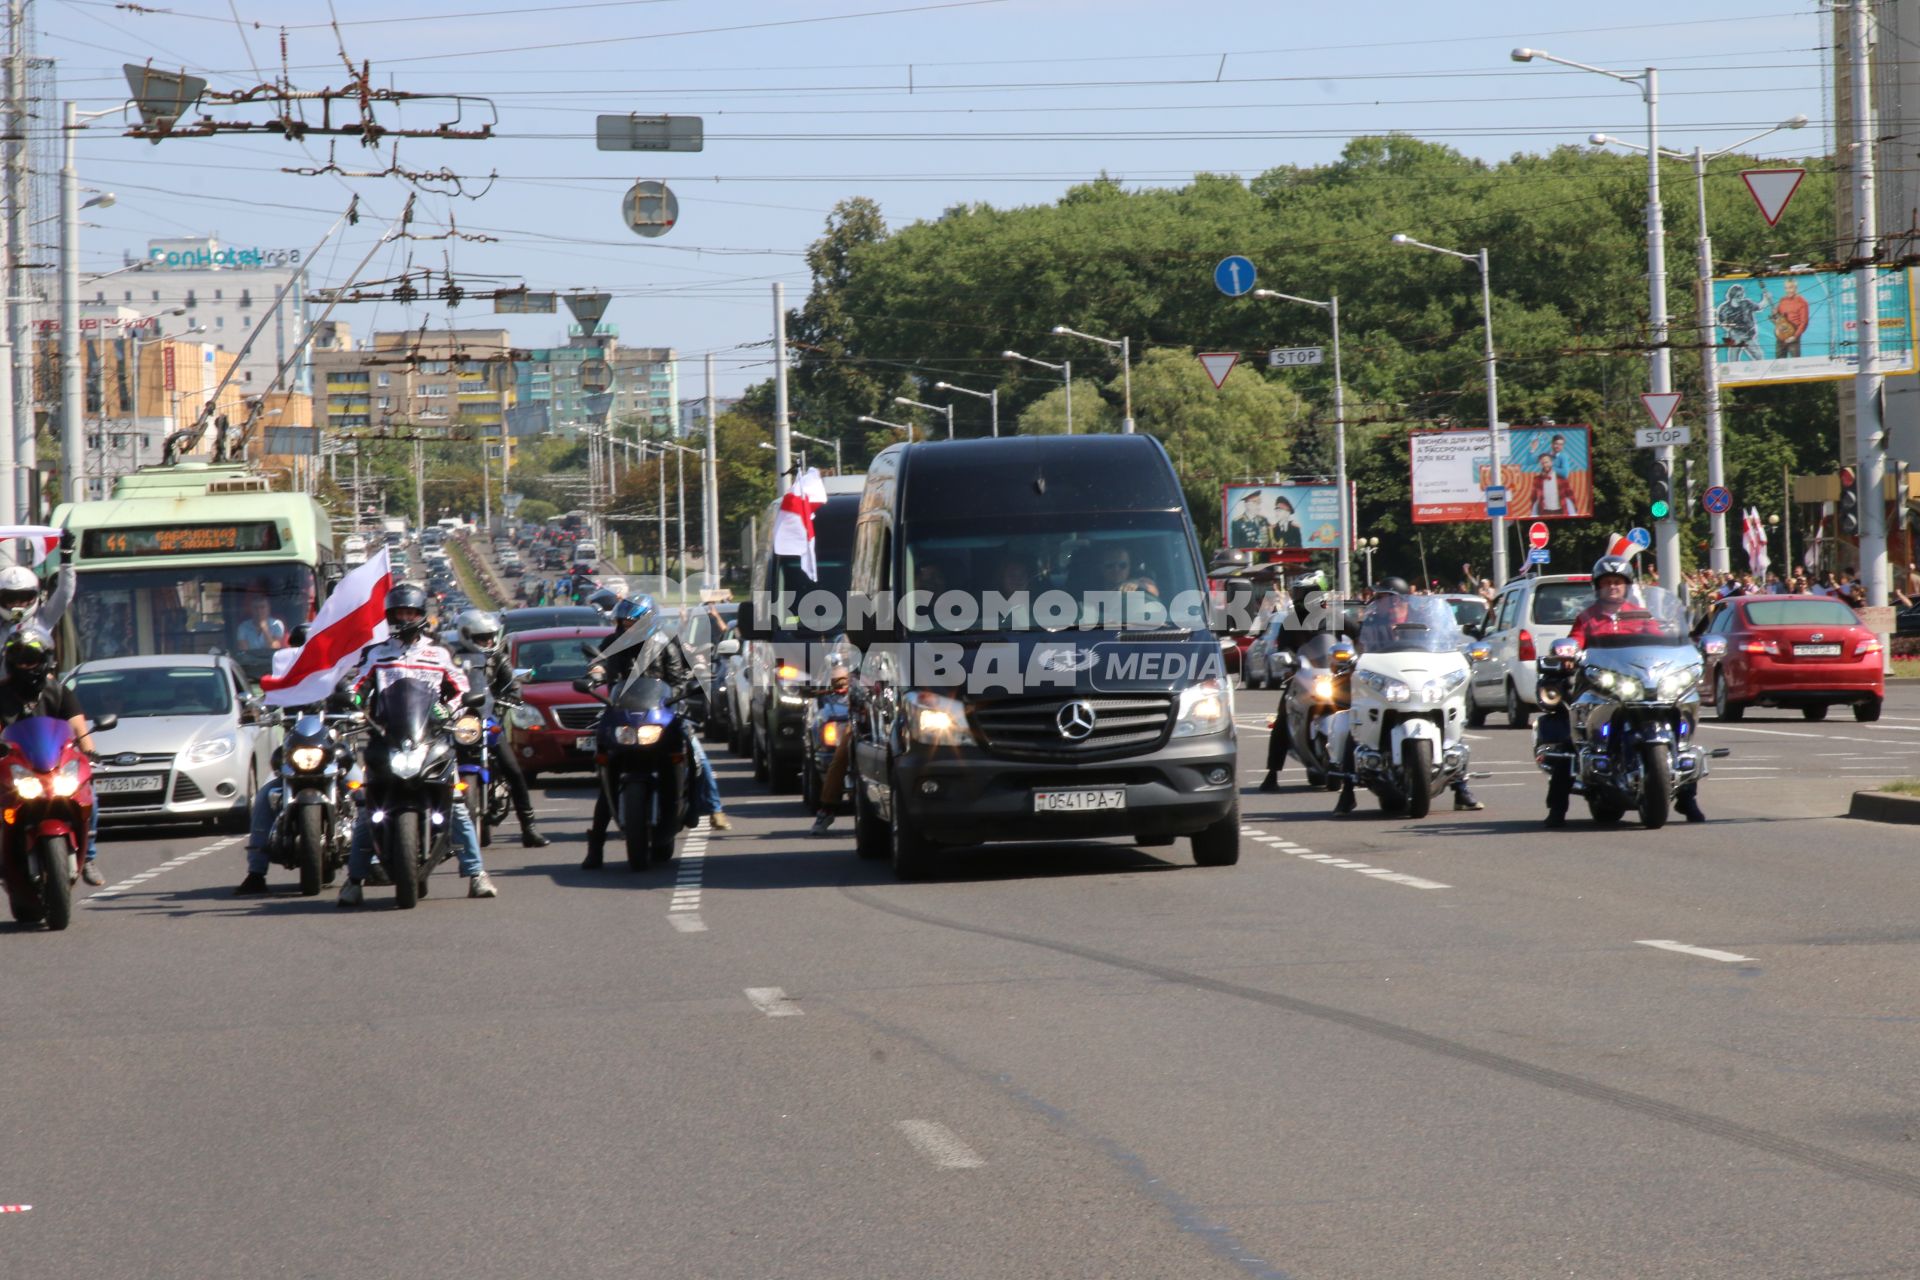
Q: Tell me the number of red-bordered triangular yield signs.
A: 3